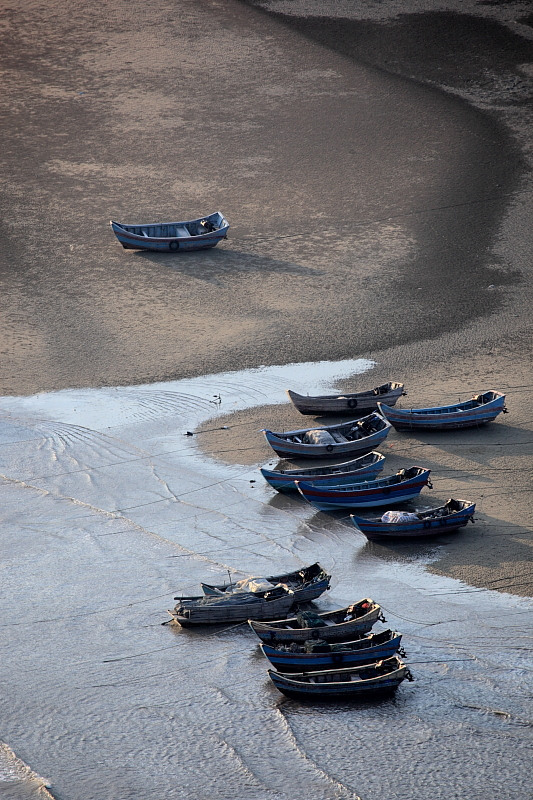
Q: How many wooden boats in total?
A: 12